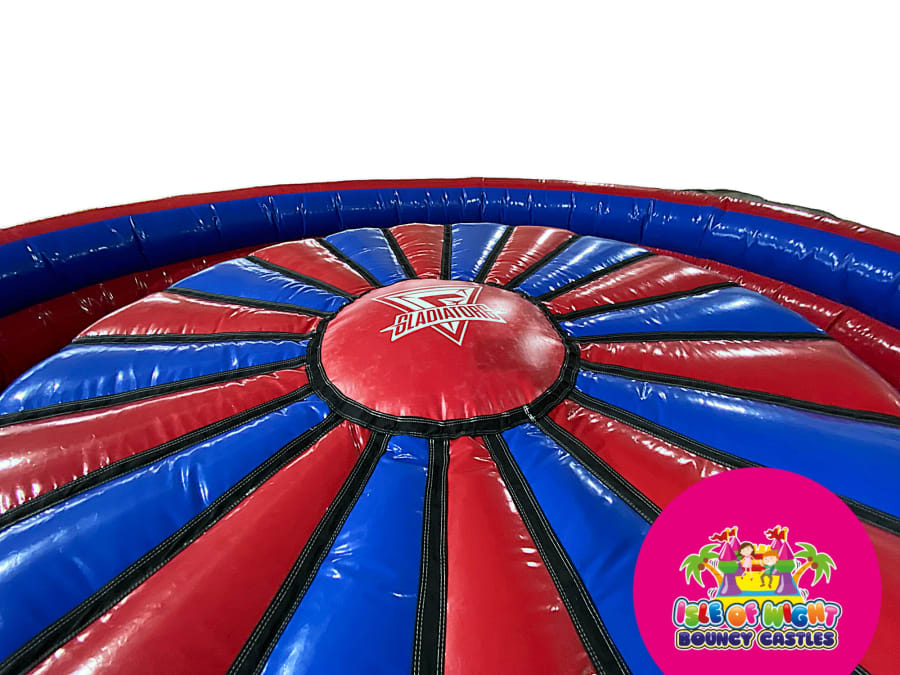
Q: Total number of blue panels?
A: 10